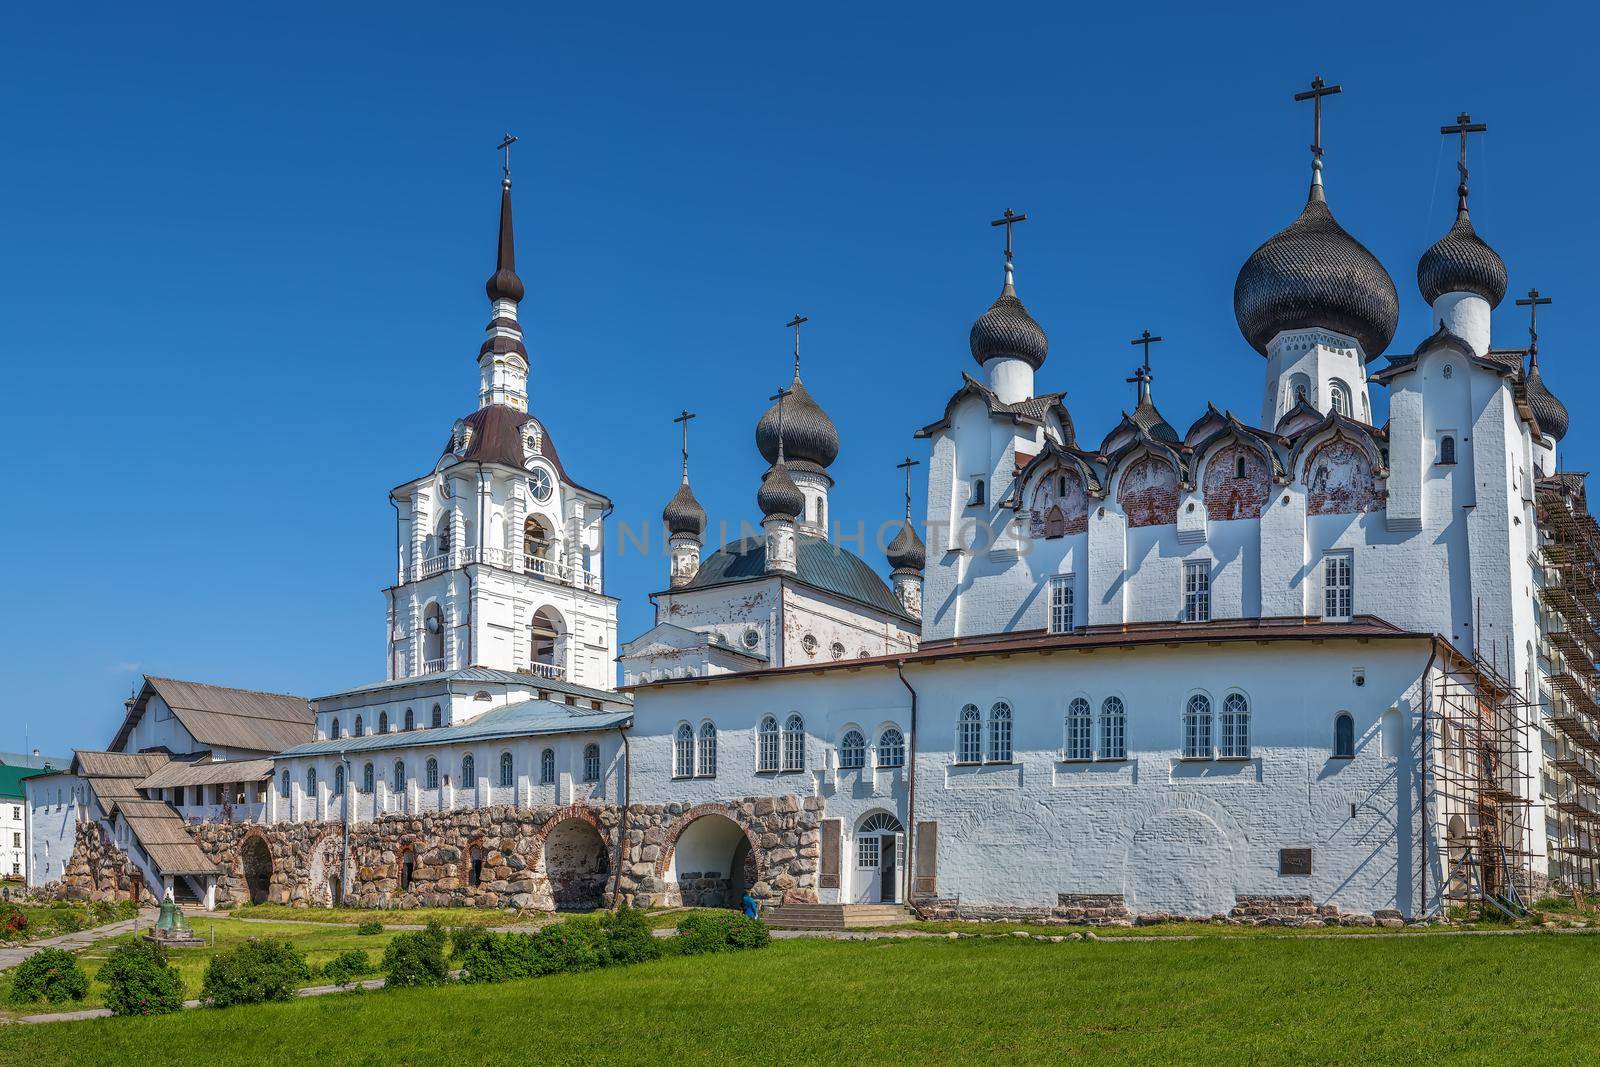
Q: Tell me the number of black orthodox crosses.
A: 11